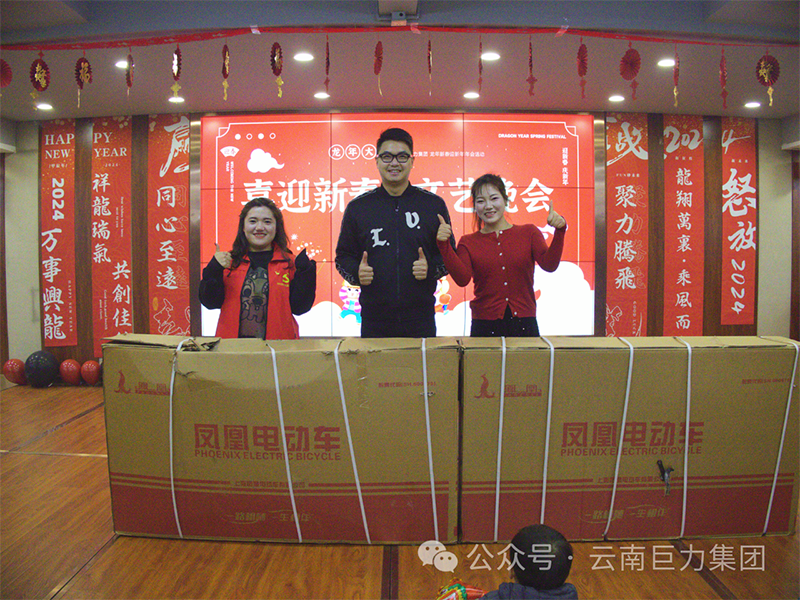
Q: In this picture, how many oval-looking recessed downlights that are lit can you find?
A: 10